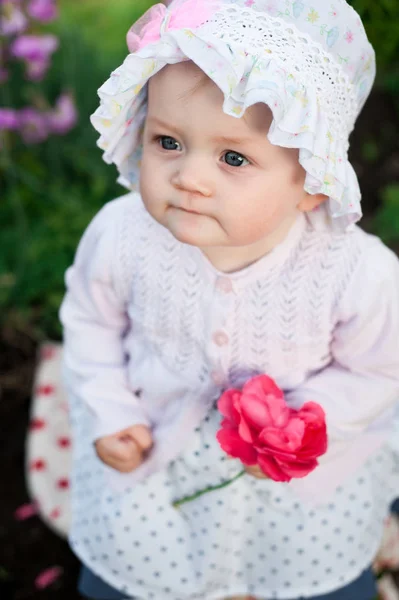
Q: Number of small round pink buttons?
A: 3